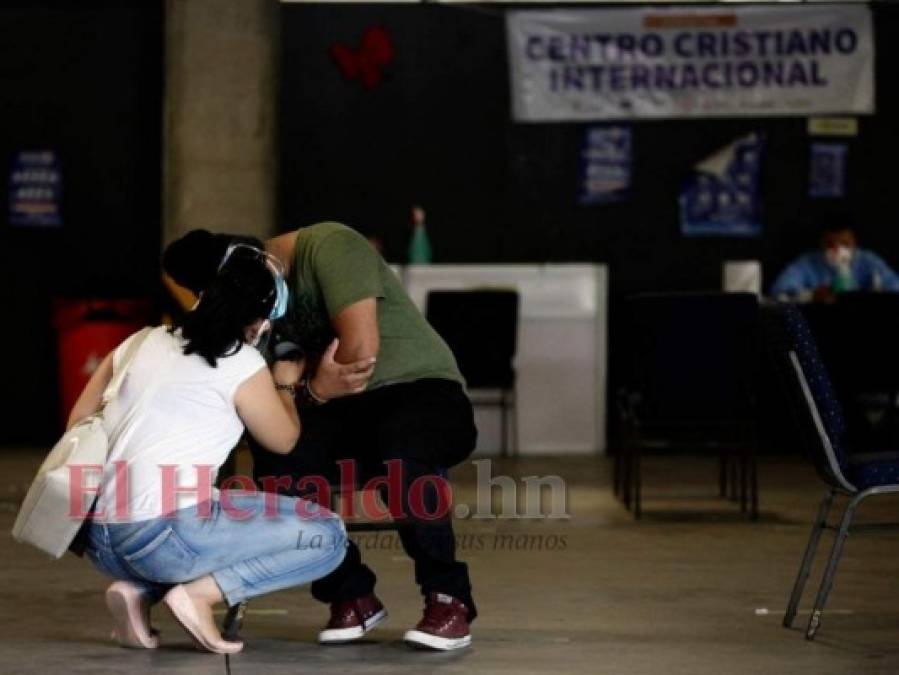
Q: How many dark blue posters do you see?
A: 4